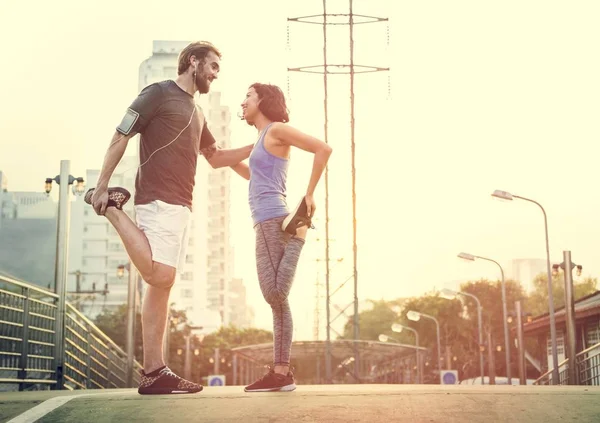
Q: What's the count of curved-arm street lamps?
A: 6